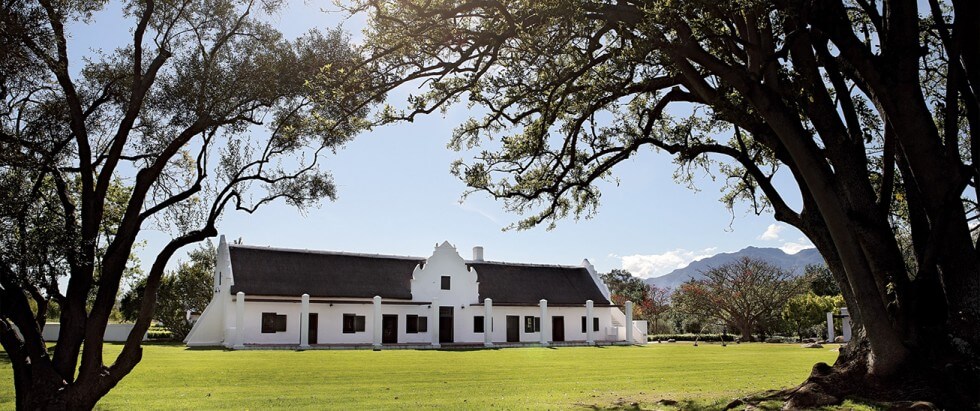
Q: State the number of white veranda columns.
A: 8